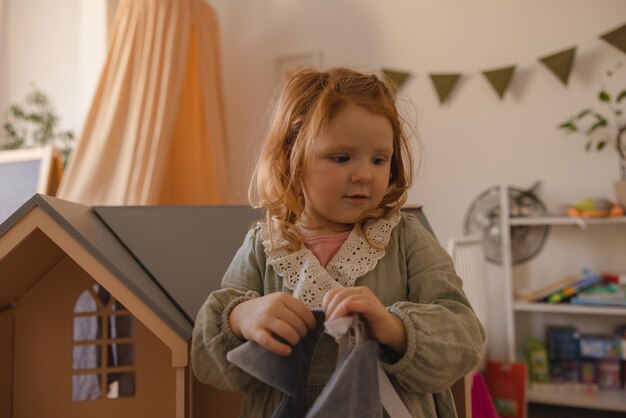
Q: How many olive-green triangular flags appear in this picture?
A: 5